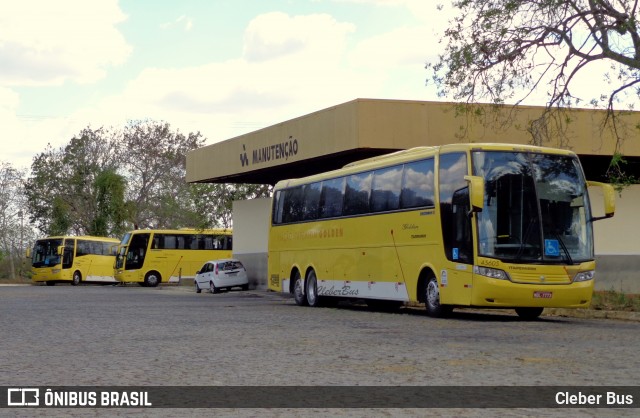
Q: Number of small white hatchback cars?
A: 1